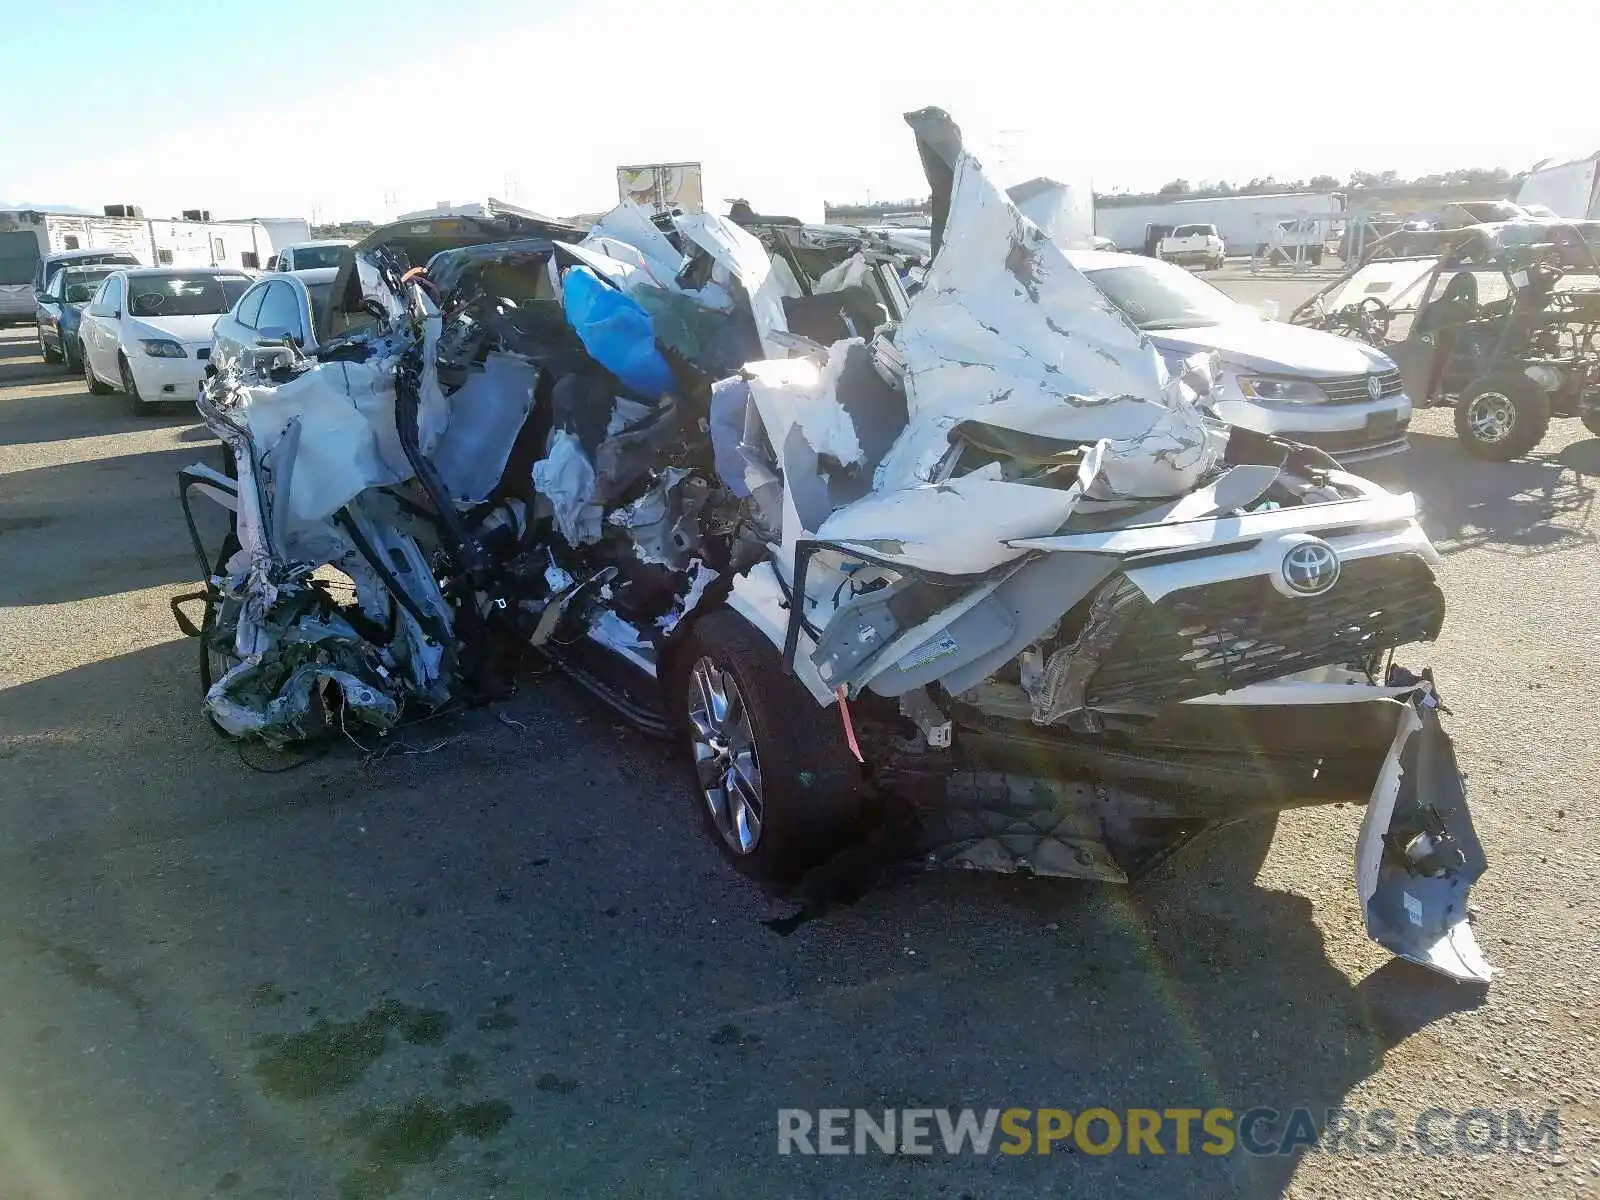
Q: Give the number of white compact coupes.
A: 1